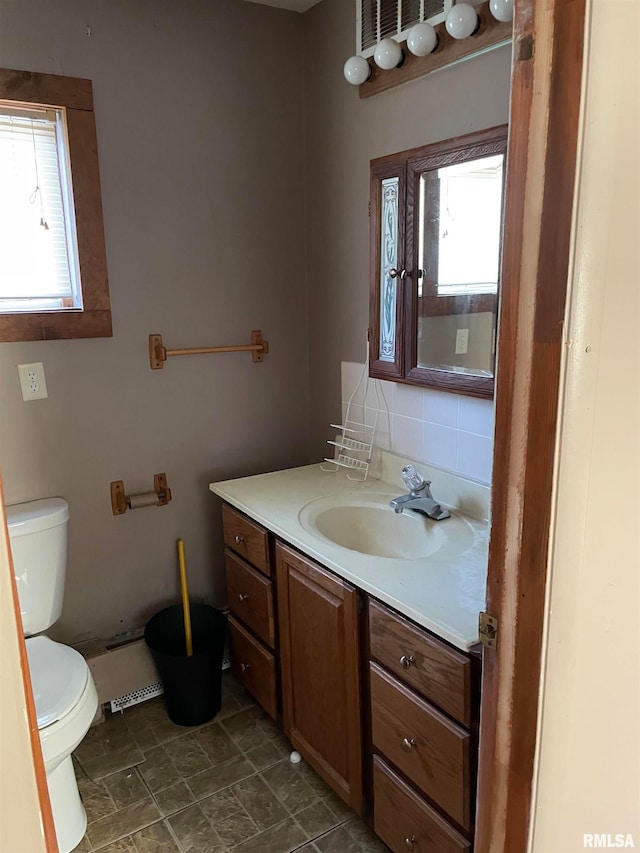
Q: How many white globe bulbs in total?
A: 5